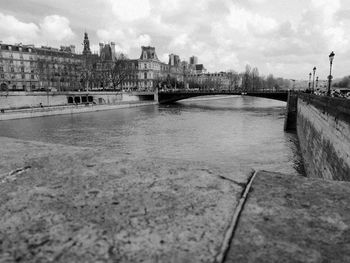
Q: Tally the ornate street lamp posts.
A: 4